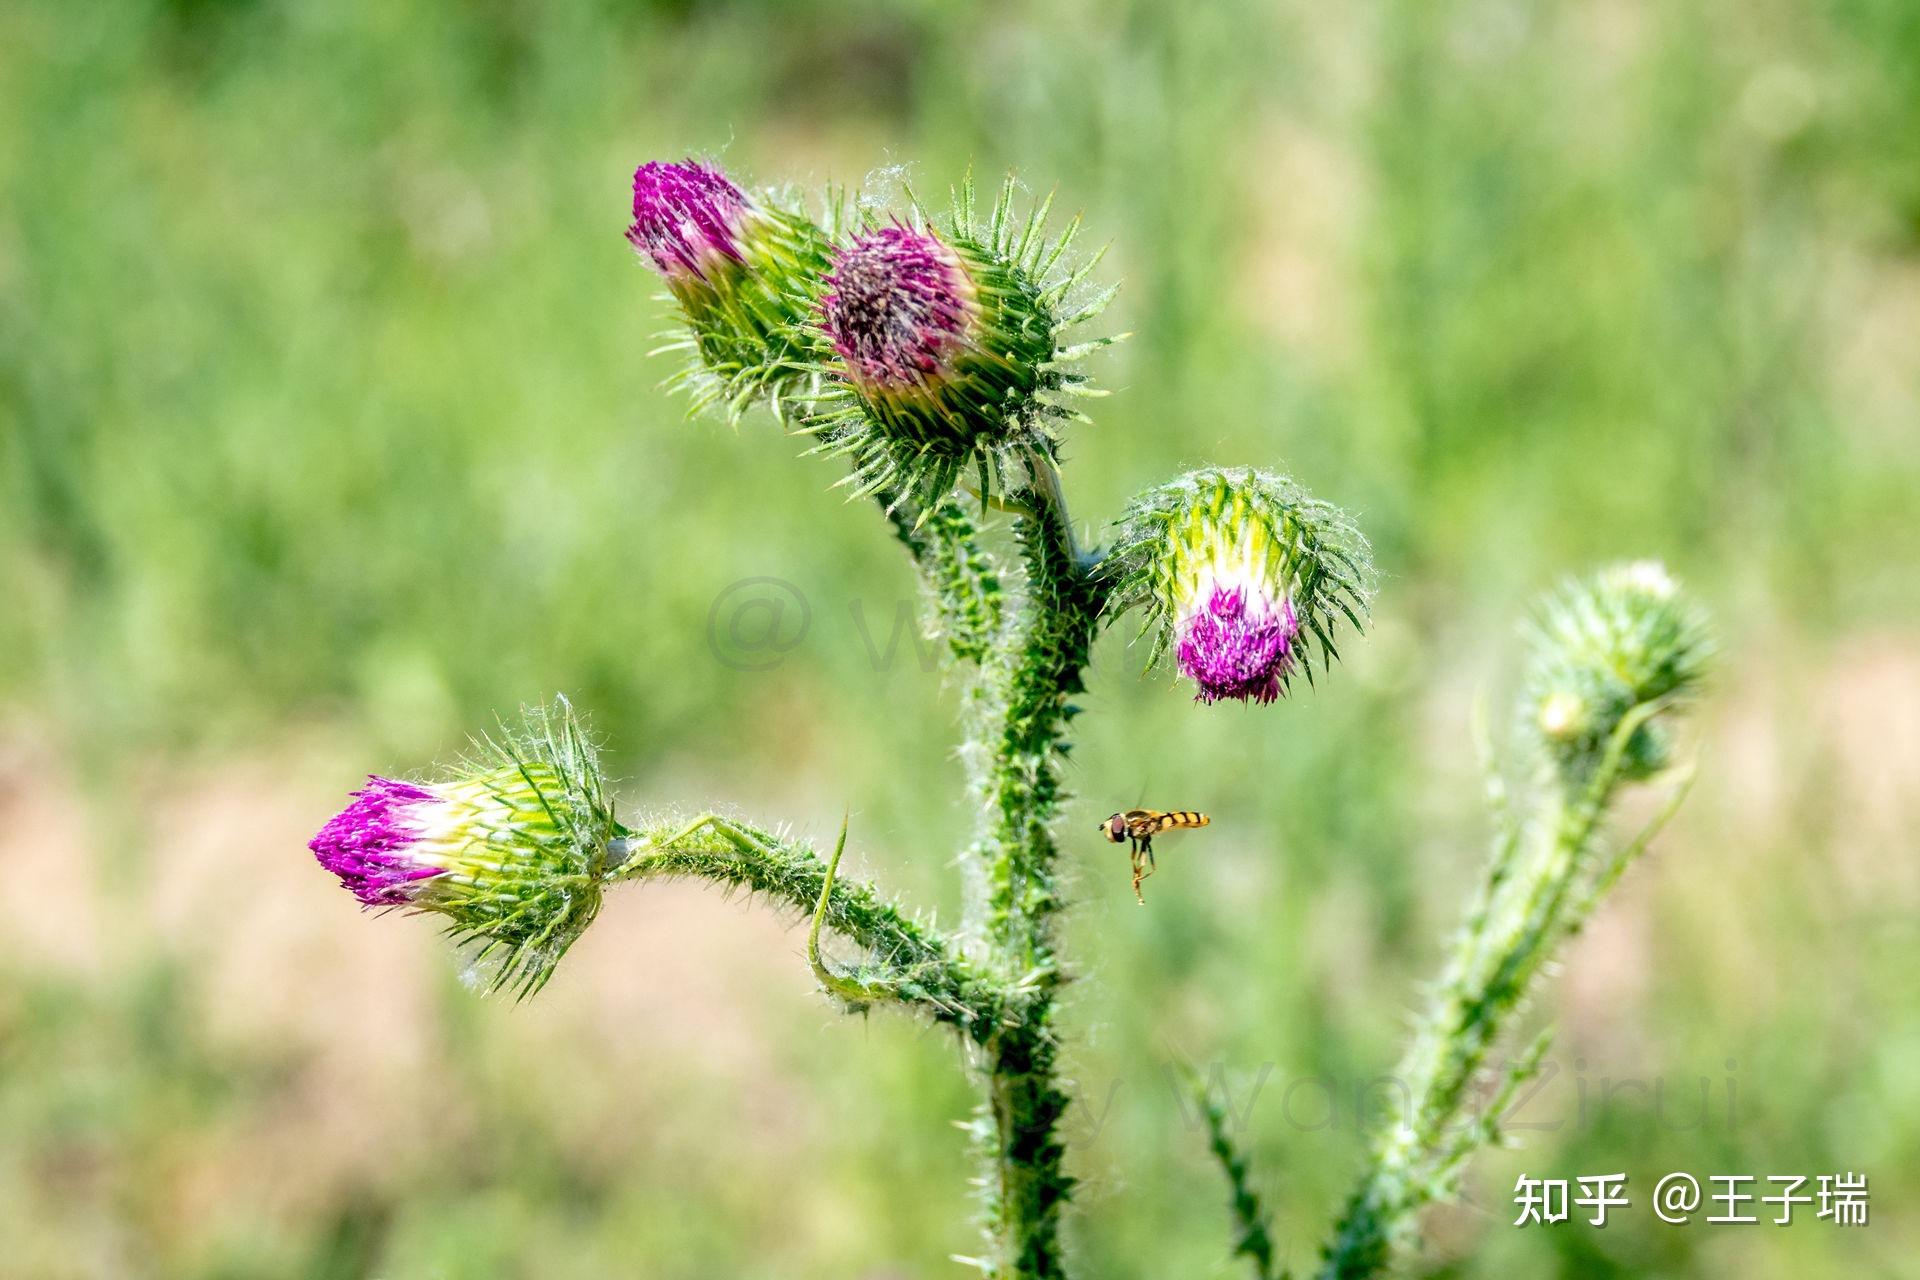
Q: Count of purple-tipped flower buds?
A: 4